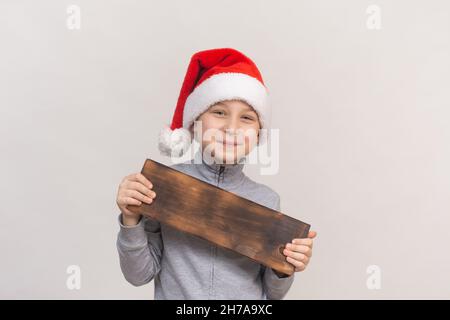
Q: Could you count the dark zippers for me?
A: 1